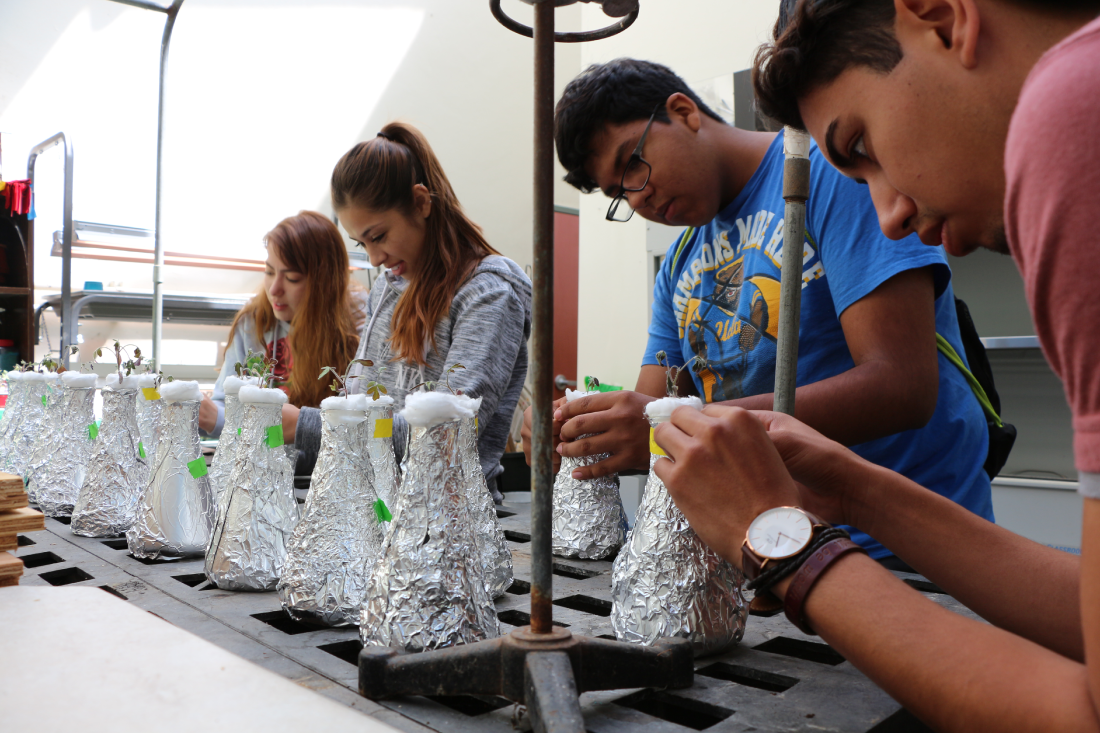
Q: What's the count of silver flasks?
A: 15